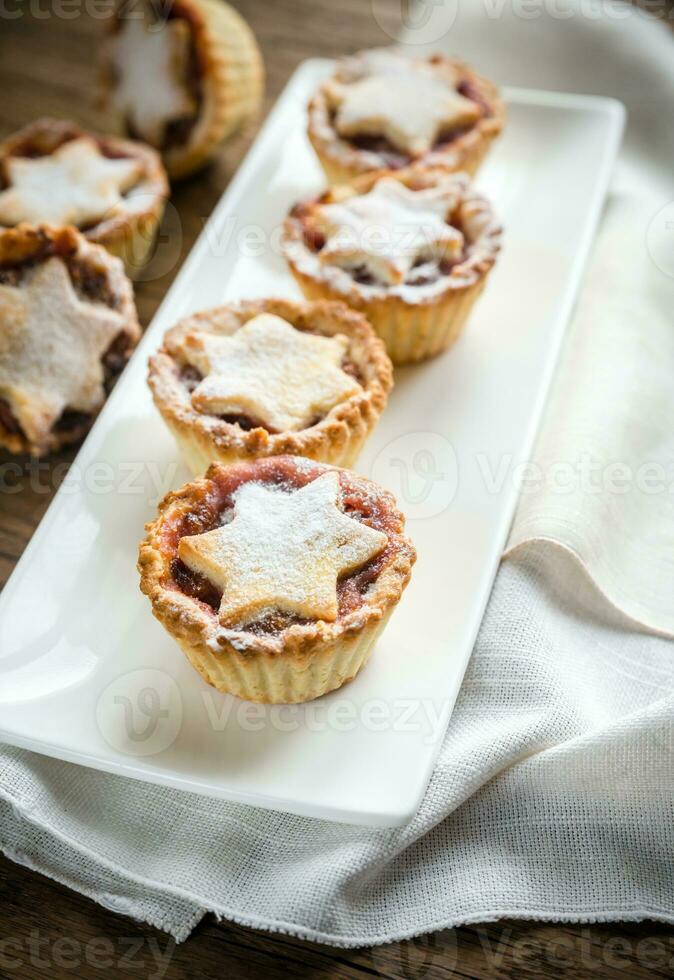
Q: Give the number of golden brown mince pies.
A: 7